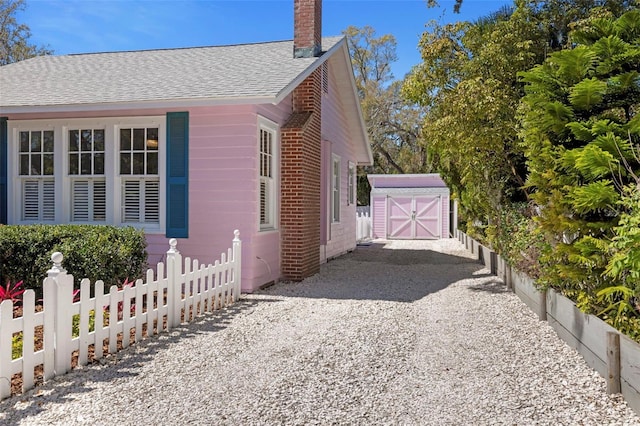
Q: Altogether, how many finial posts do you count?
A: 3